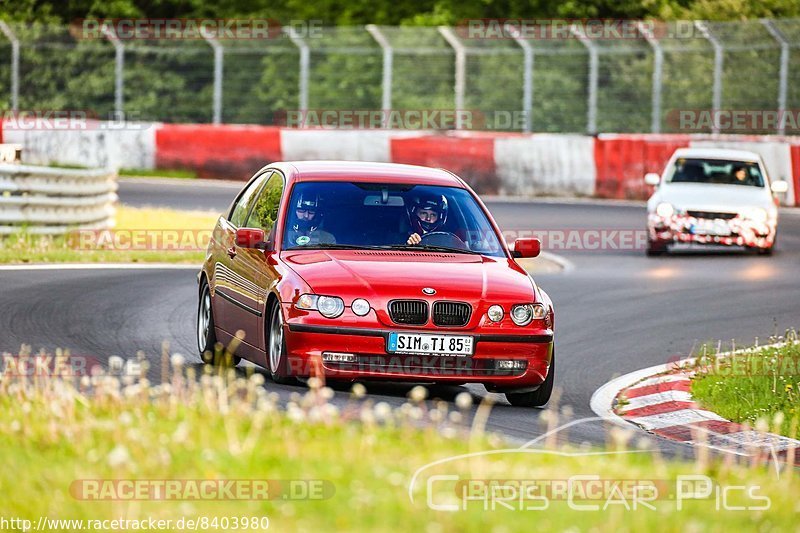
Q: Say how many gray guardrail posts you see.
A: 11